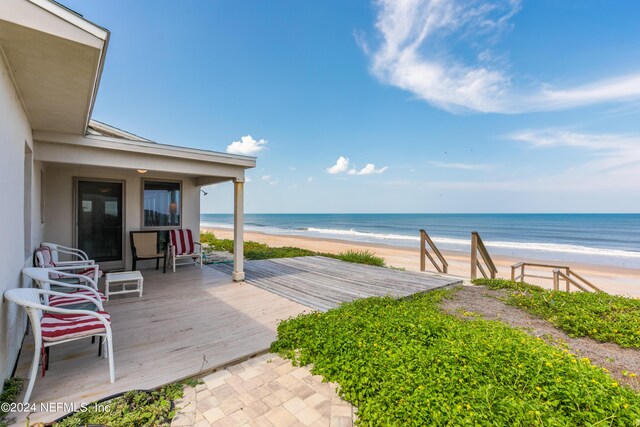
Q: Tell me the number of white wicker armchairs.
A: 3